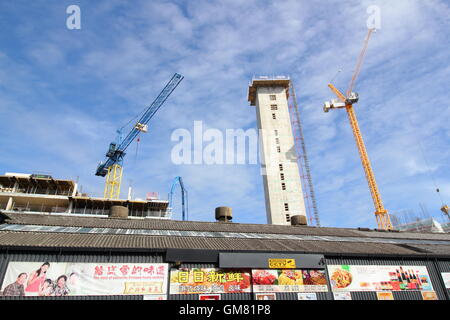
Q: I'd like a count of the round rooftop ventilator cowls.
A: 3